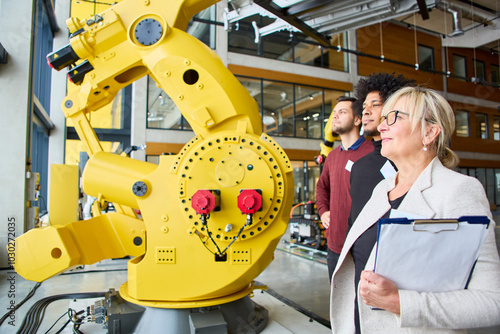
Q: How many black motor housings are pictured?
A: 2